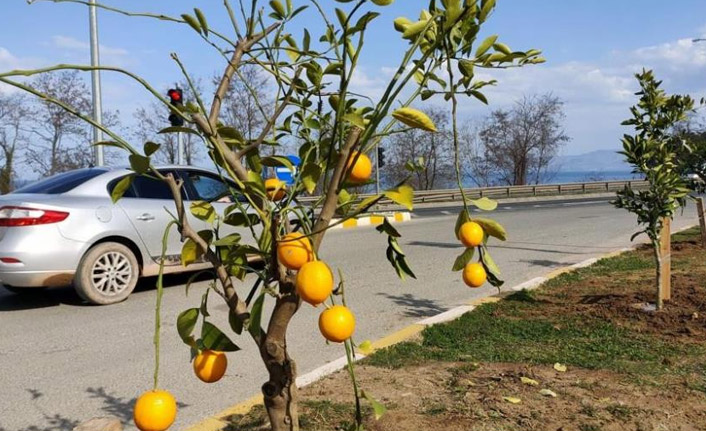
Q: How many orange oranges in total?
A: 9